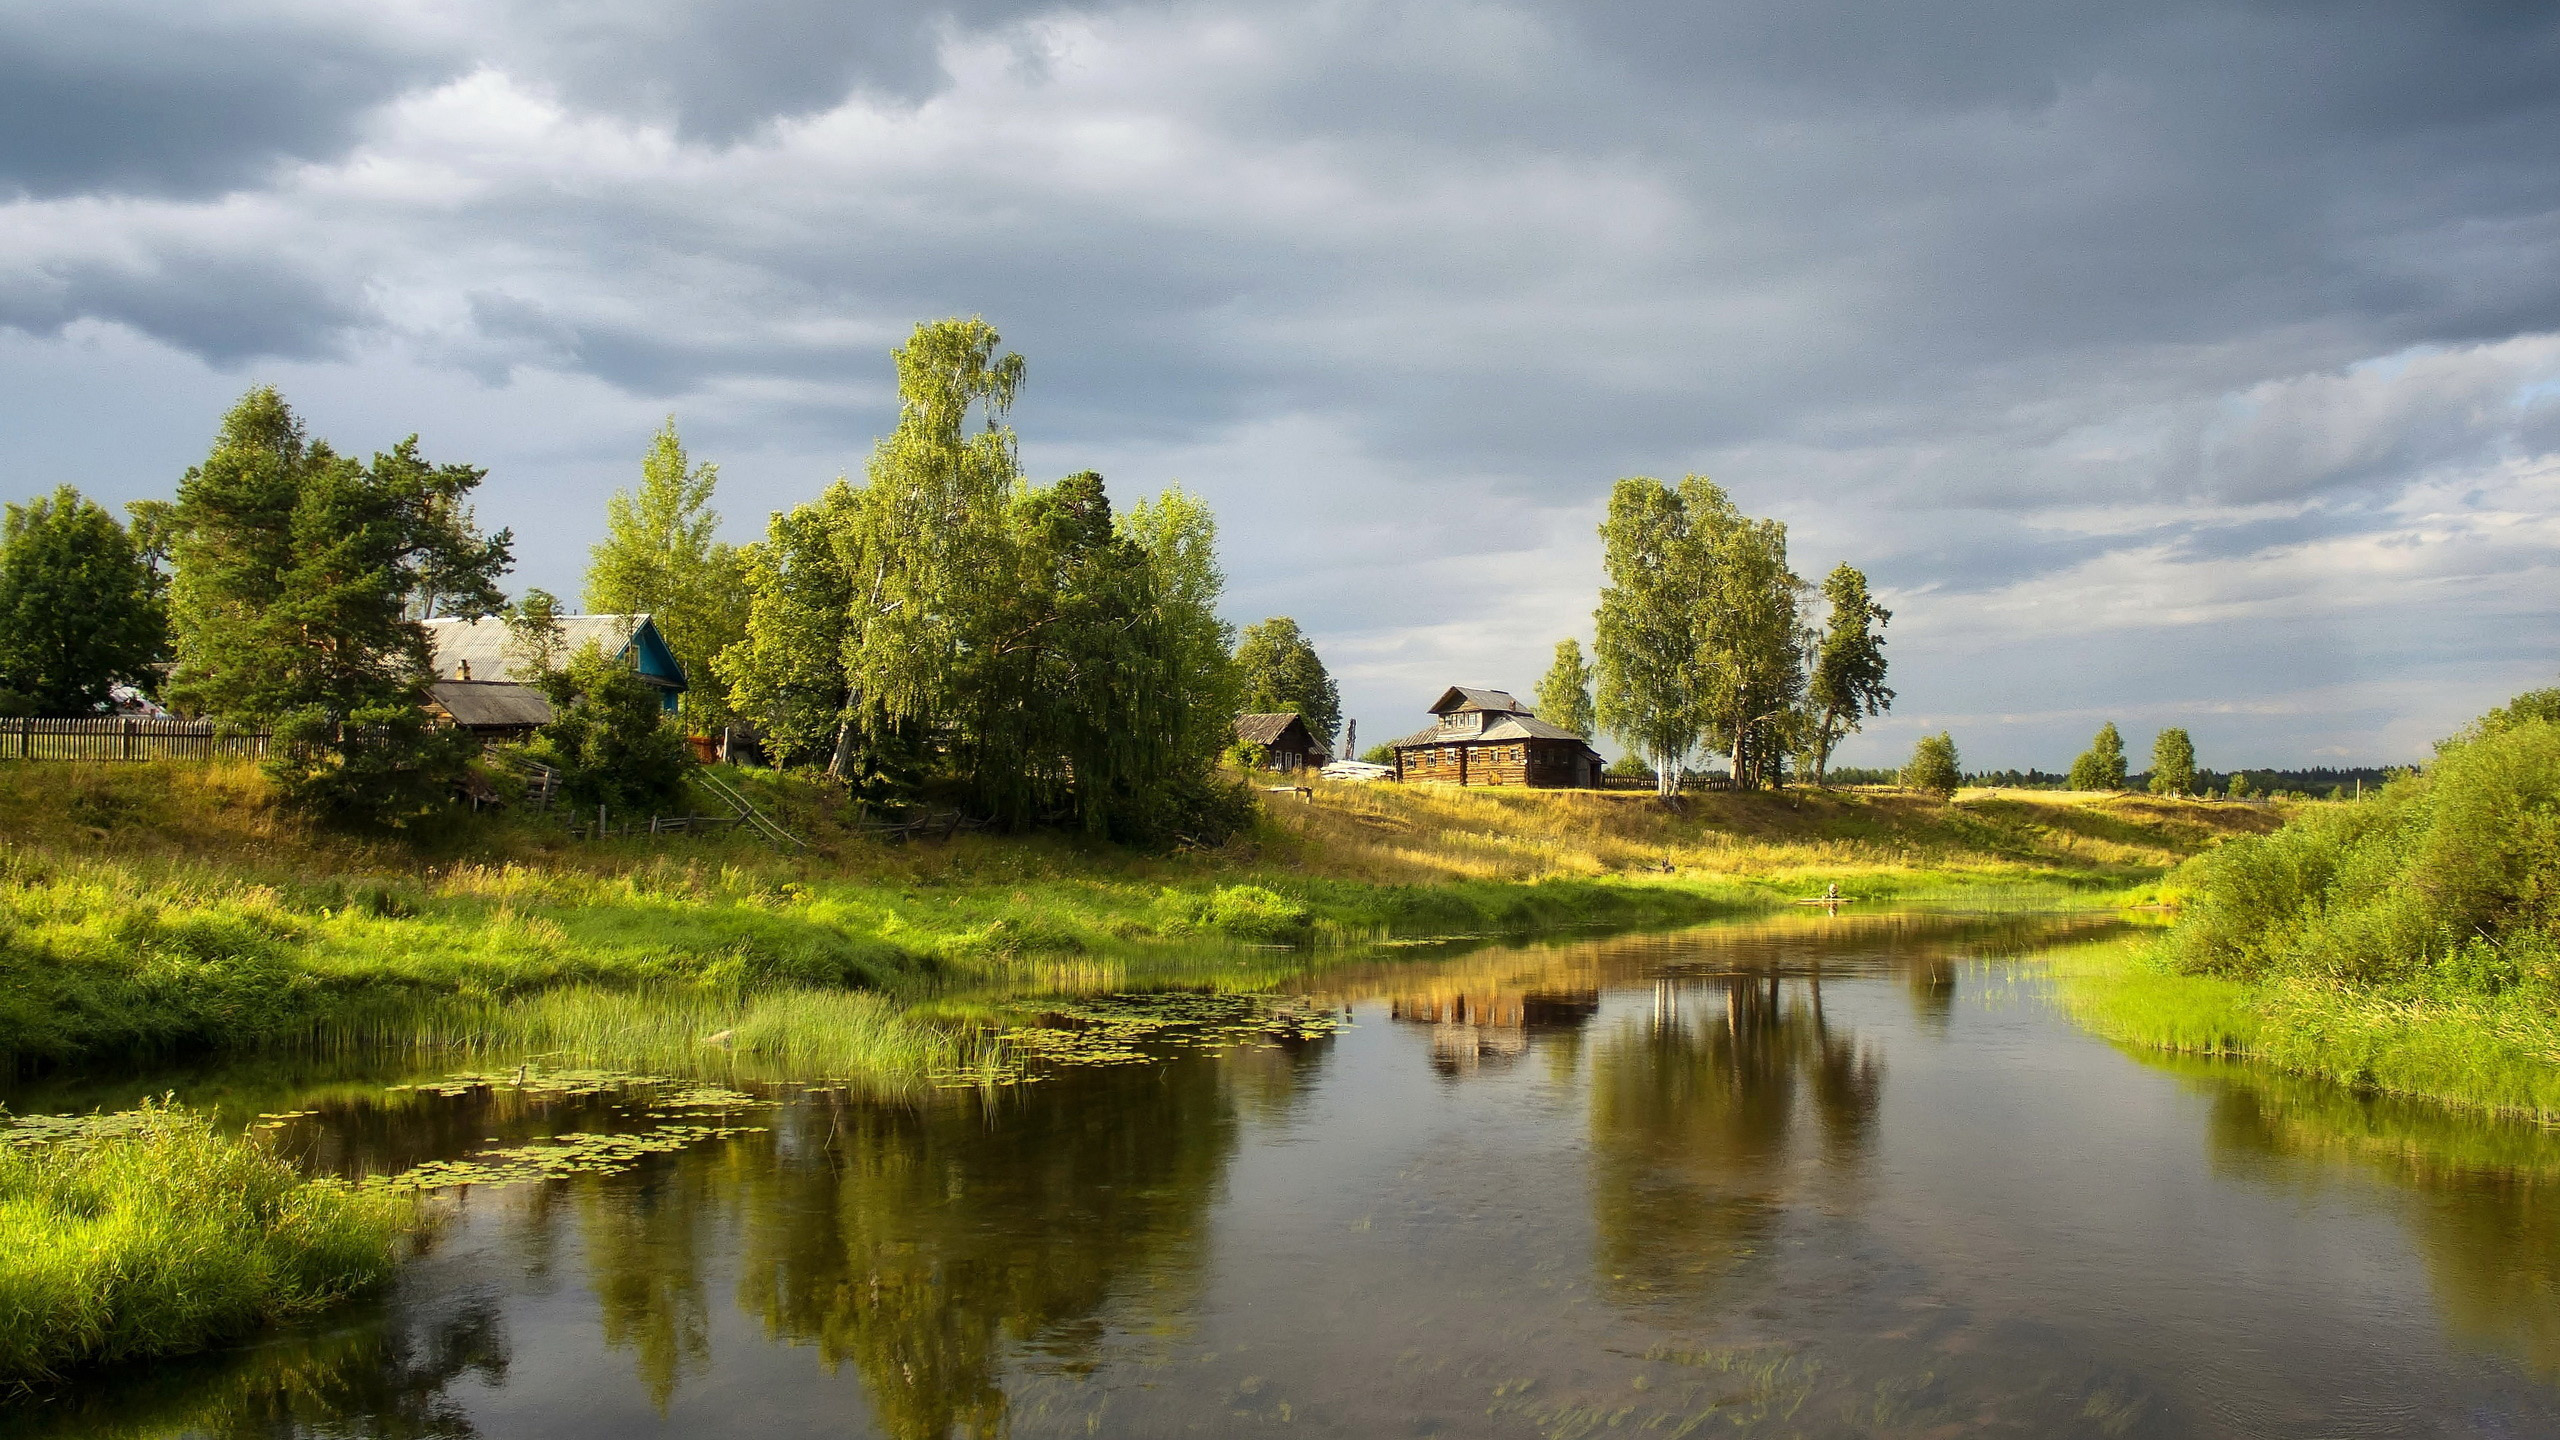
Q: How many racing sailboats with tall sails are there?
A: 0